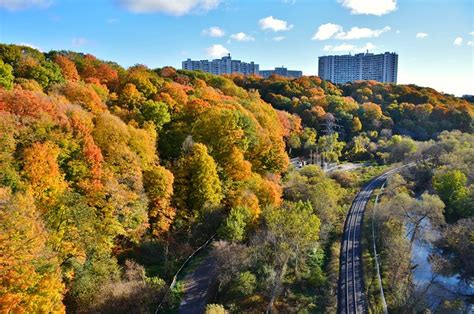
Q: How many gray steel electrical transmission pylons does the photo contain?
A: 1